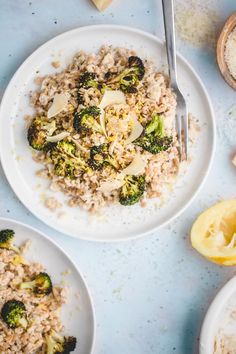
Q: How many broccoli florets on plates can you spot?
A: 12